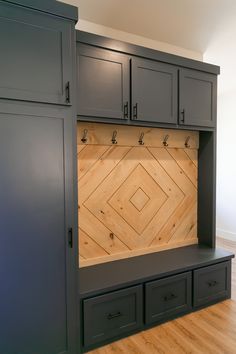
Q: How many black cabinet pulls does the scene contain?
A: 8